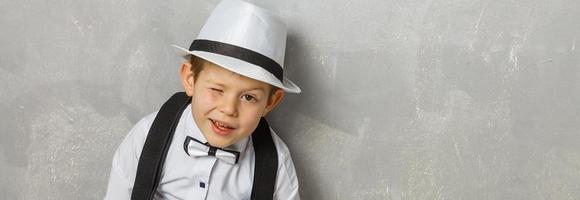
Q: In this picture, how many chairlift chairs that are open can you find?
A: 0